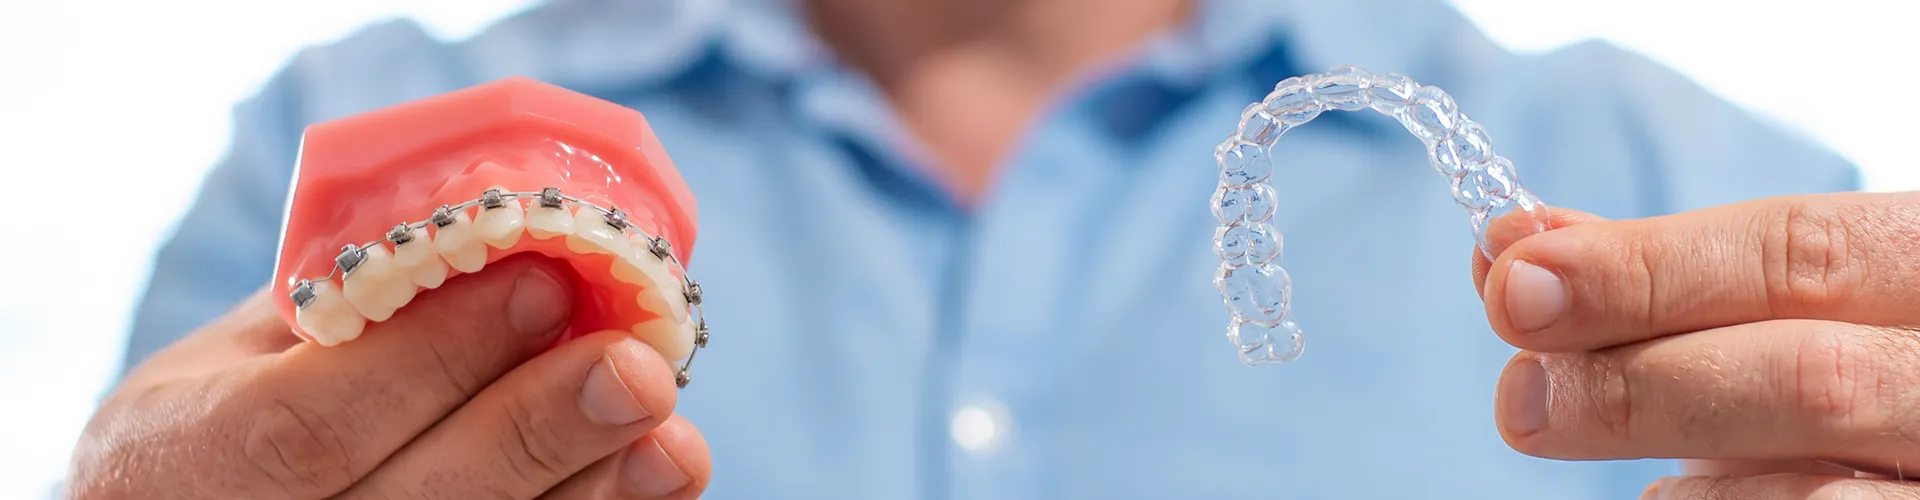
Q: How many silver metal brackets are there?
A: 11